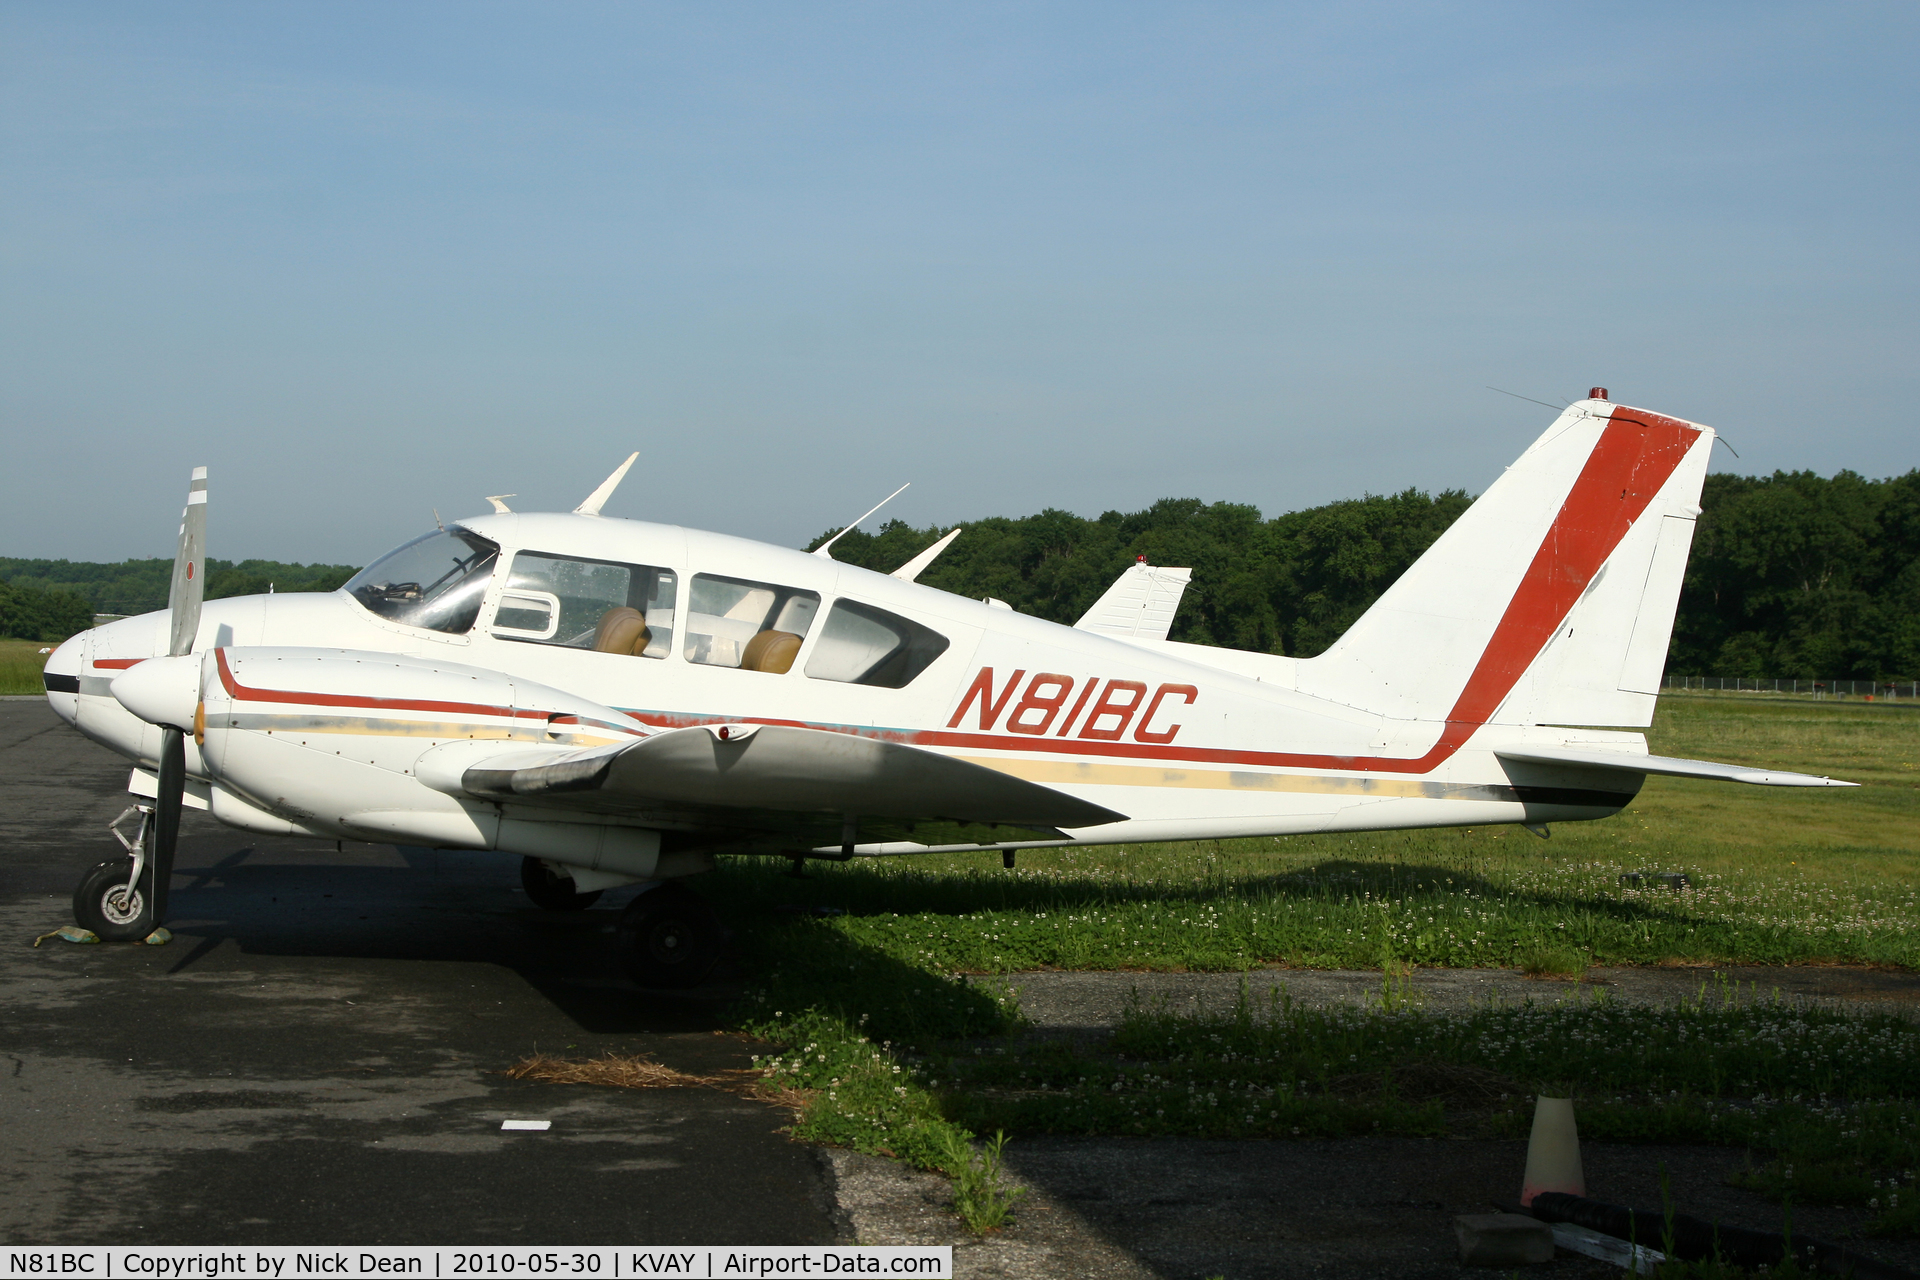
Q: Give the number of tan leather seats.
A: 2